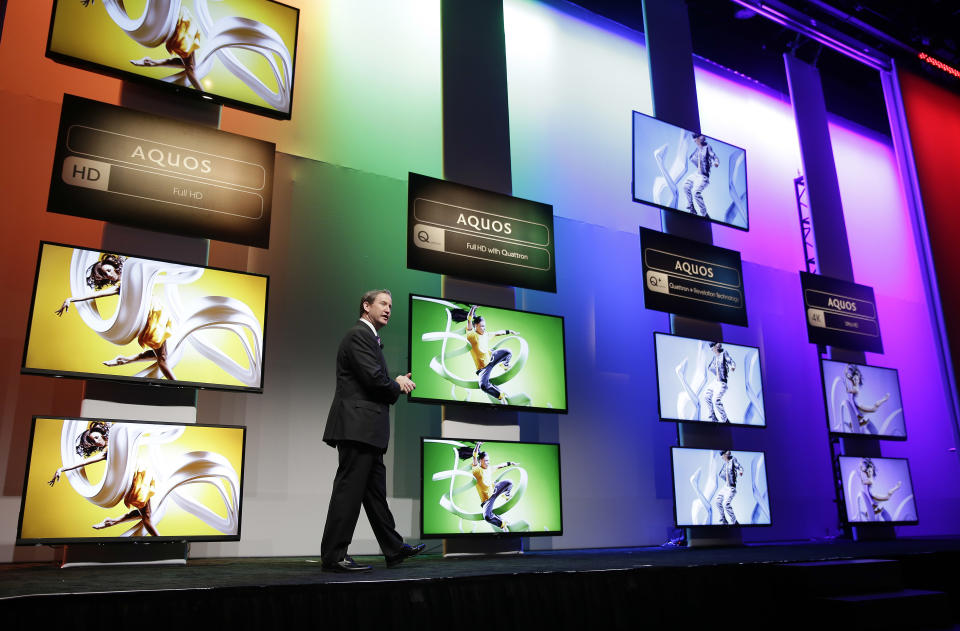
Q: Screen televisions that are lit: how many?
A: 10